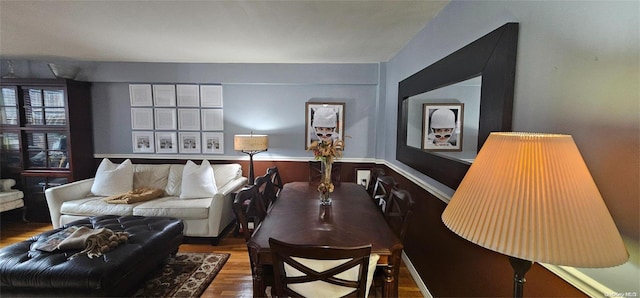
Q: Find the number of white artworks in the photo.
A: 12